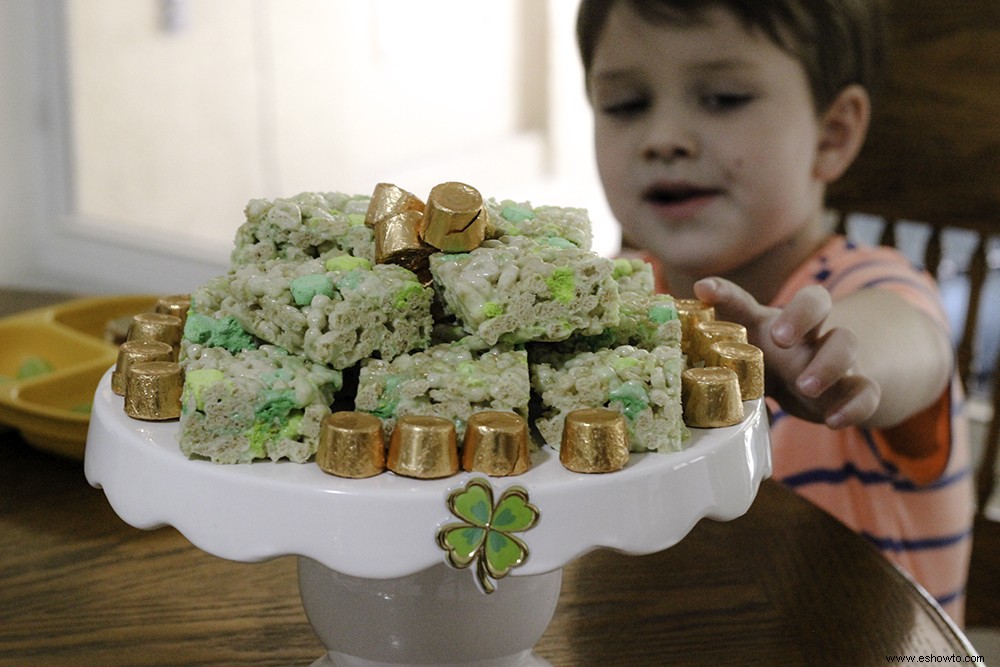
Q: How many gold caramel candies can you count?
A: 15